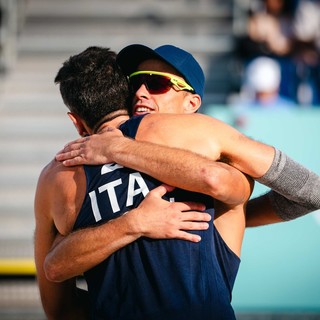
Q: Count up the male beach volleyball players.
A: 2